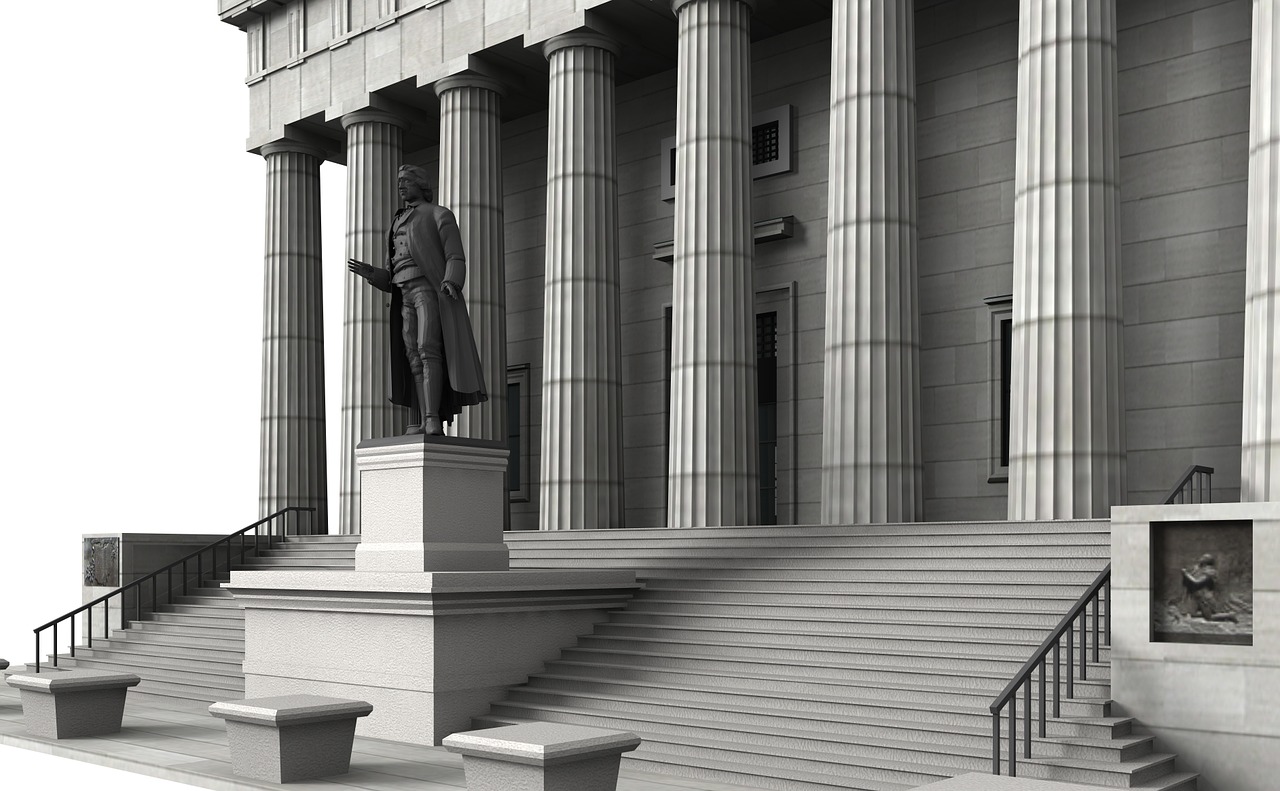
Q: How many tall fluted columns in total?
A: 8